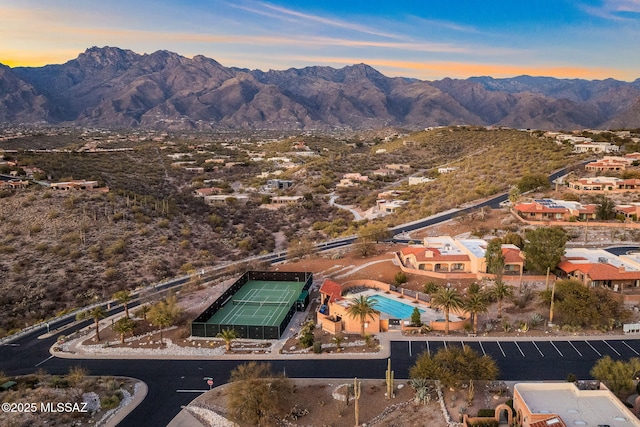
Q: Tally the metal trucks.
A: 0